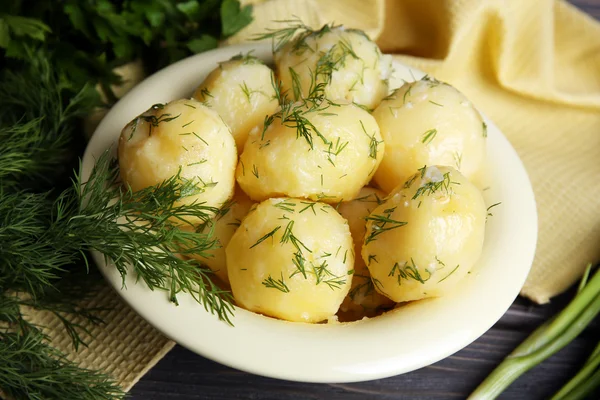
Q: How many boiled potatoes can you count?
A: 9